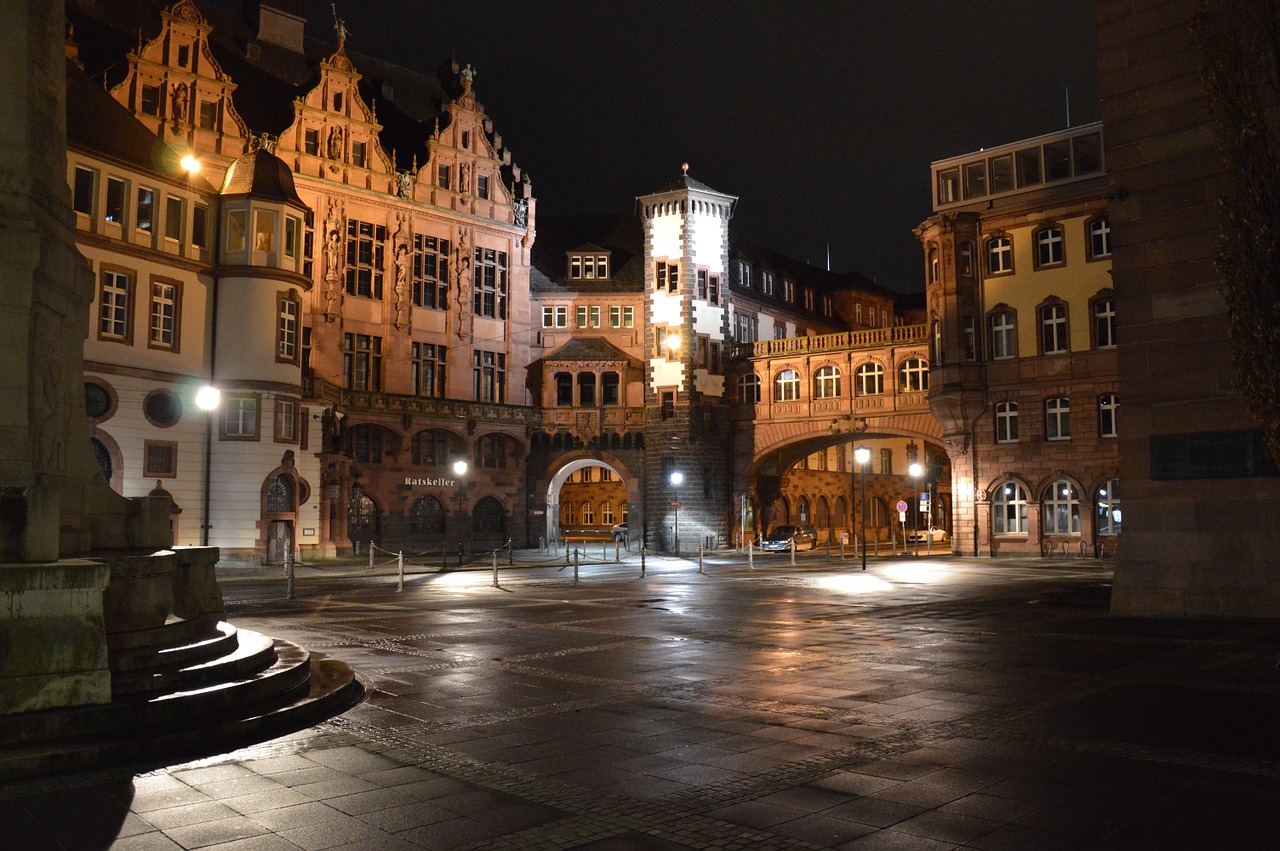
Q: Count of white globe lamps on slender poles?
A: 5